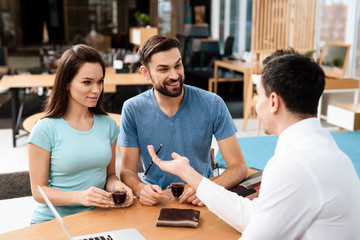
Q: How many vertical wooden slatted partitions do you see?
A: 1